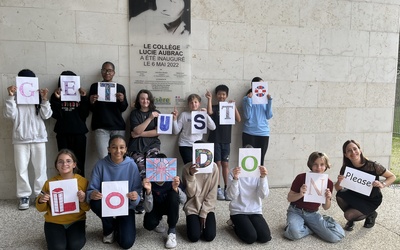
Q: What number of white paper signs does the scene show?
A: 13